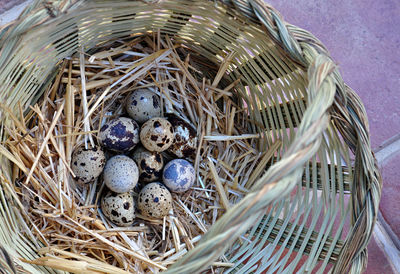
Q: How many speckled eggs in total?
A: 10